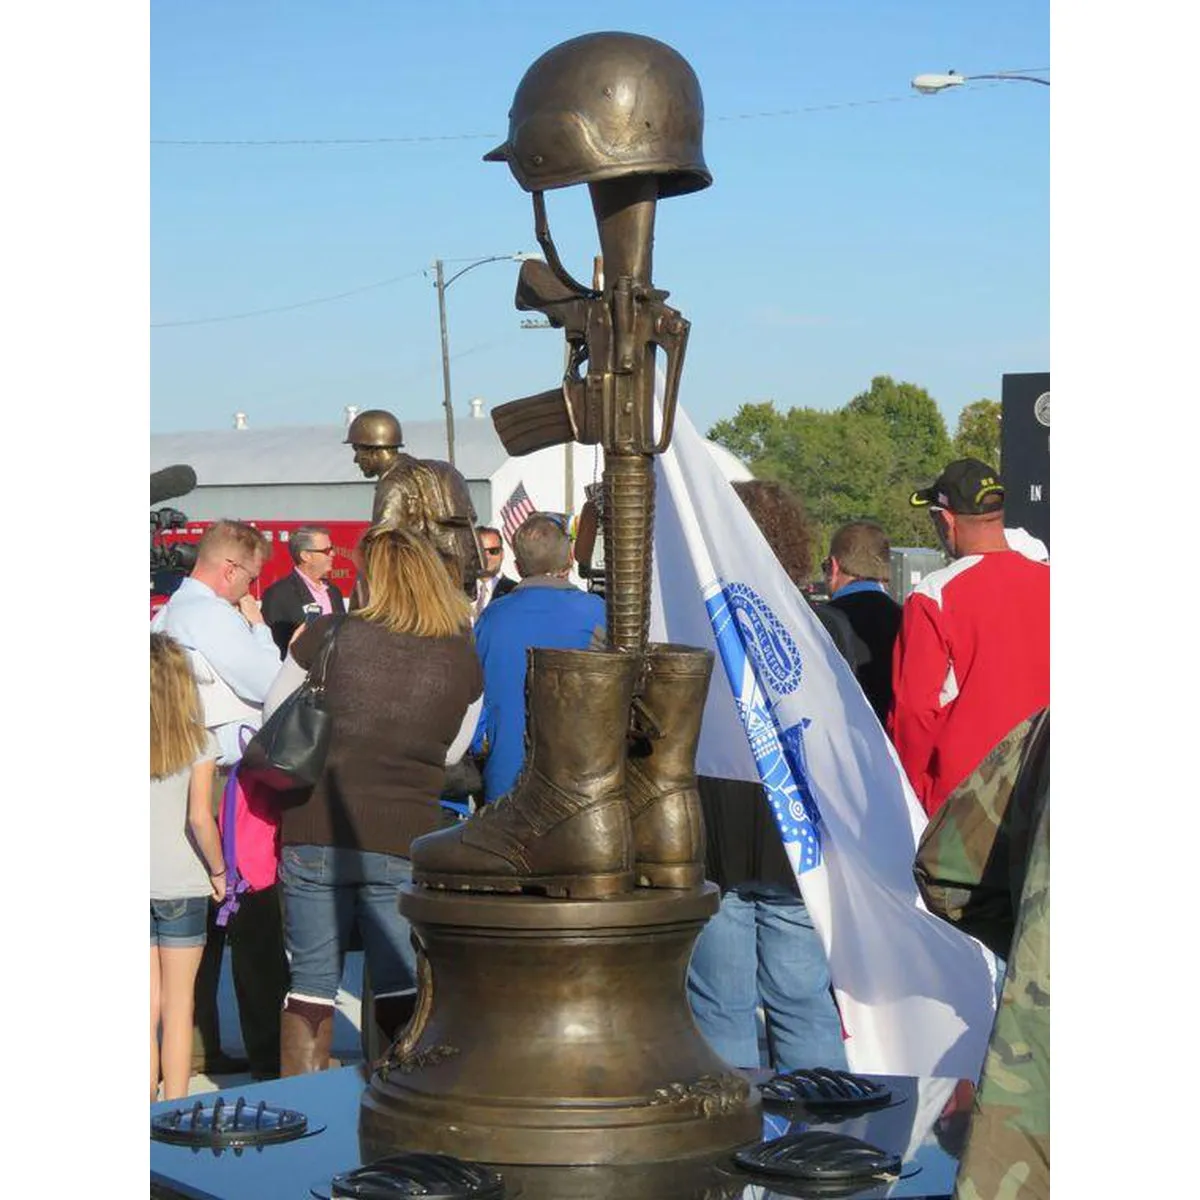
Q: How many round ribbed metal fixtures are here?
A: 4